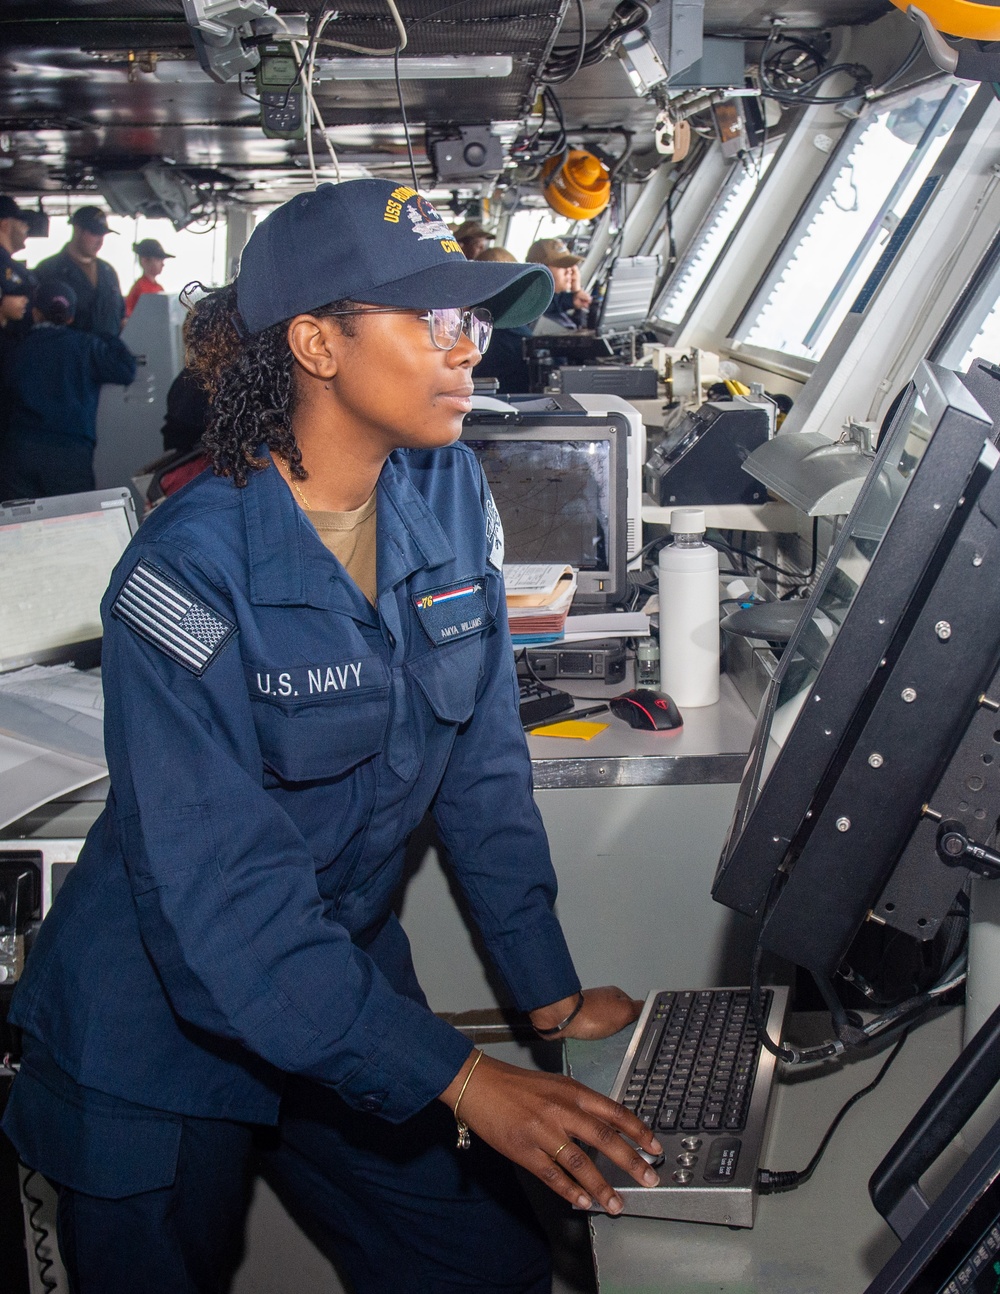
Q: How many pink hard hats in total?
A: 0